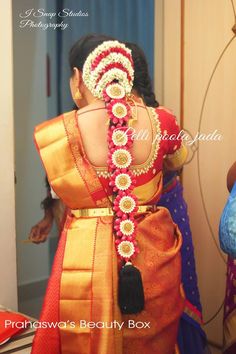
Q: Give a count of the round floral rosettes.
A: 8